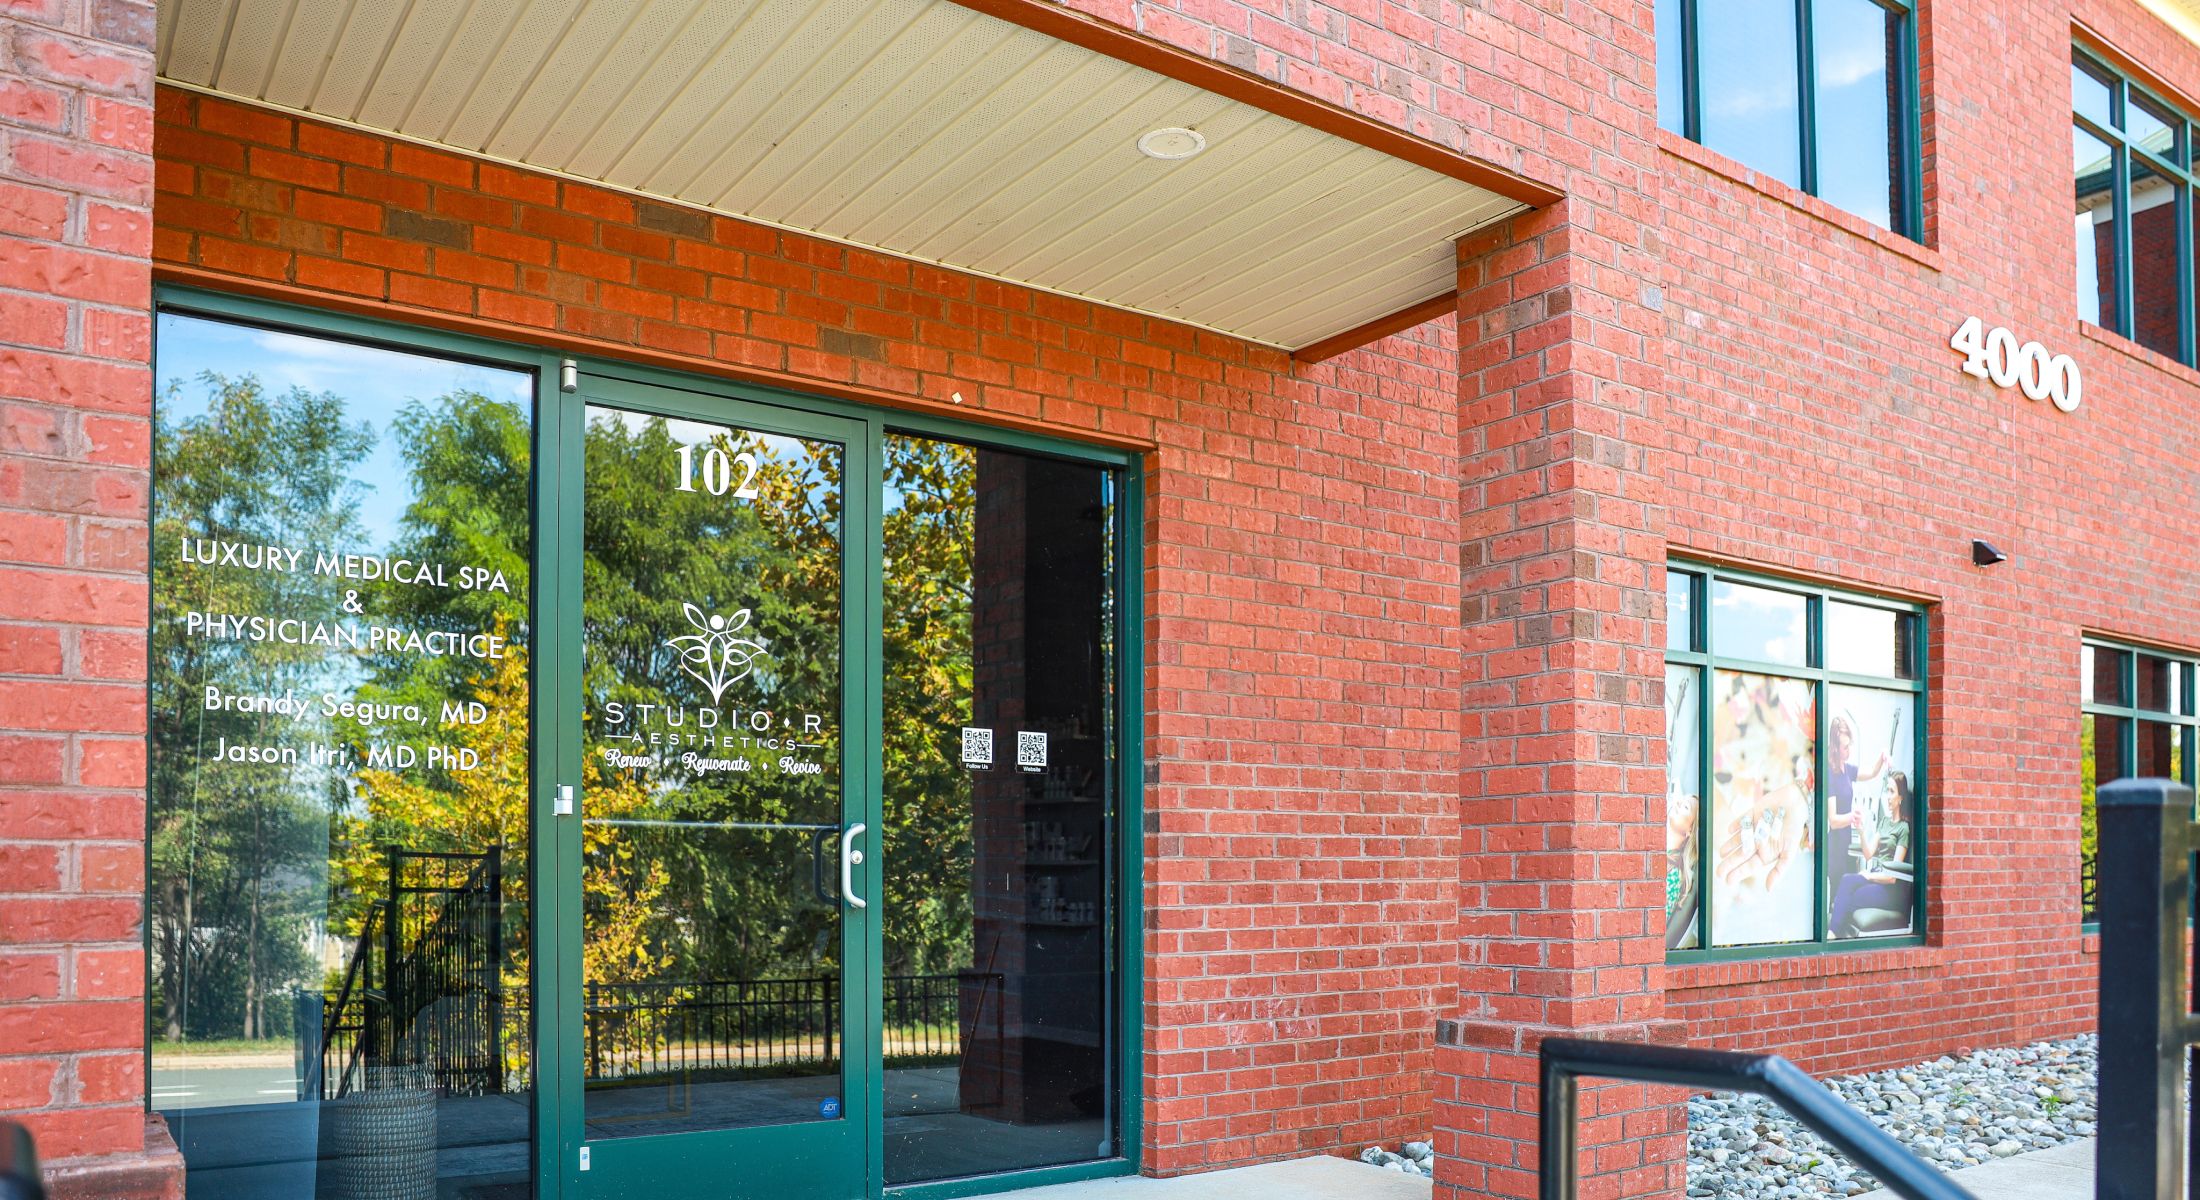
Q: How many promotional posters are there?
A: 3